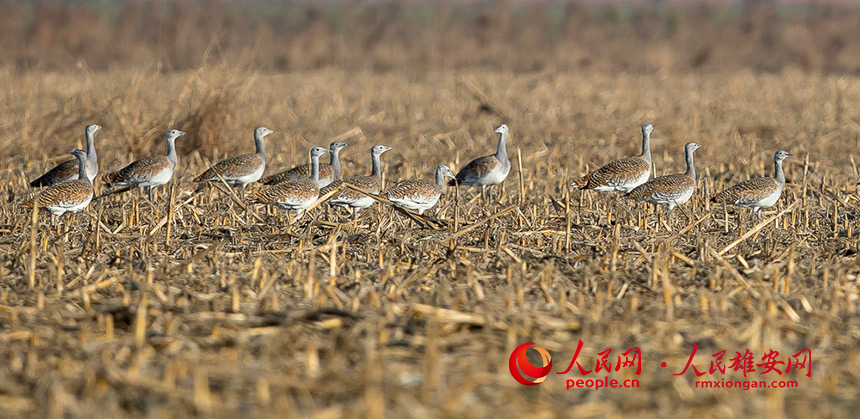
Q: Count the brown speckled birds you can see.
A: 12